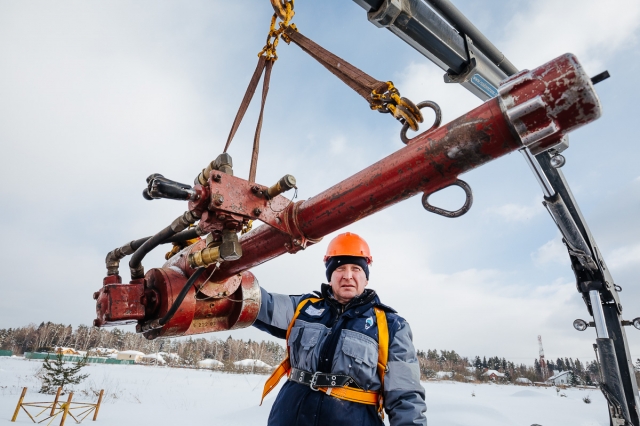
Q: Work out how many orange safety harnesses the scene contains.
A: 1